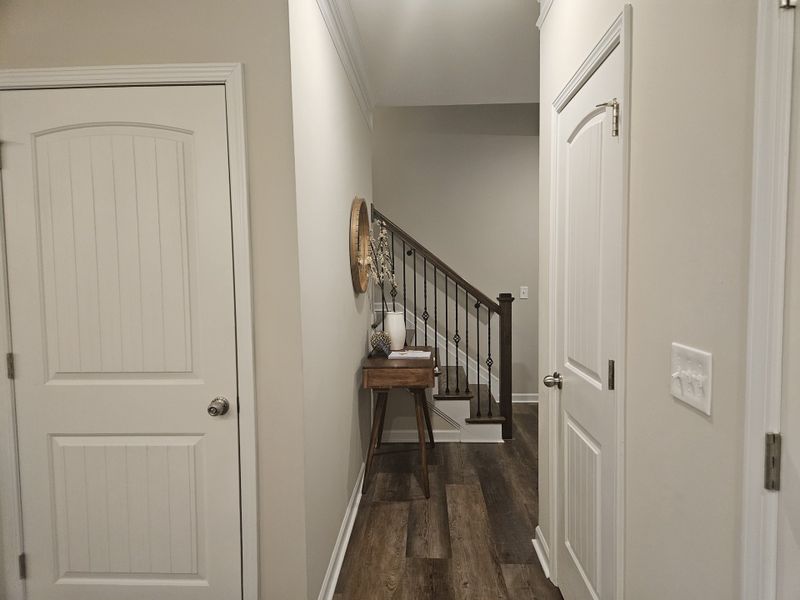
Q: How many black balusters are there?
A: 11